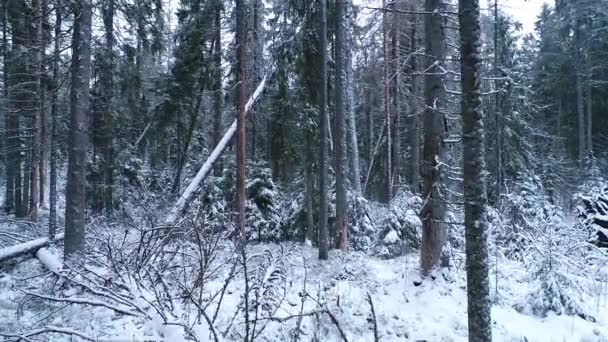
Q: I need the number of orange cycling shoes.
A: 0